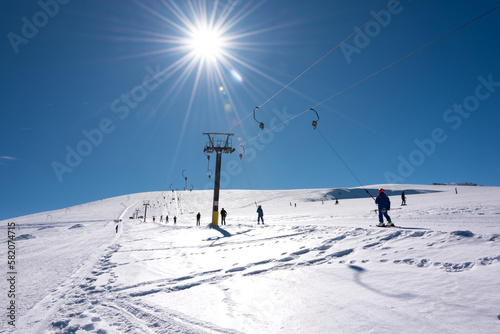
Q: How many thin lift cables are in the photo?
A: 2